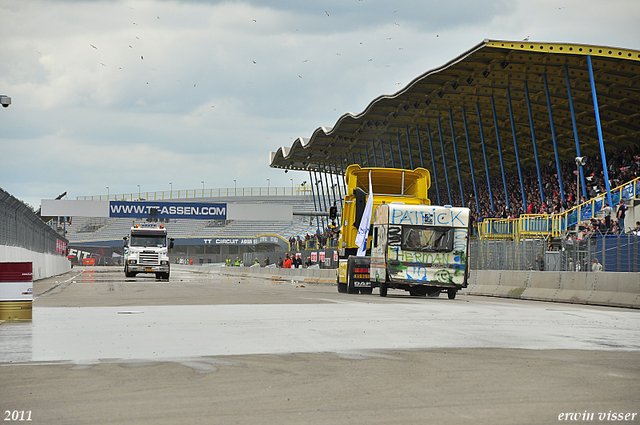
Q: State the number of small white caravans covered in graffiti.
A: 1